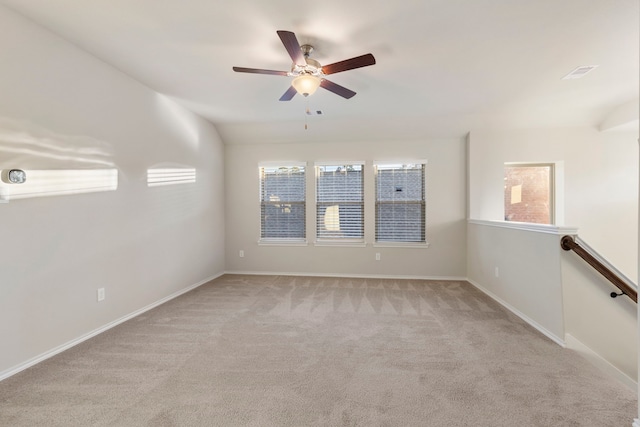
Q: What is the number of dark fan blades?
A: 5